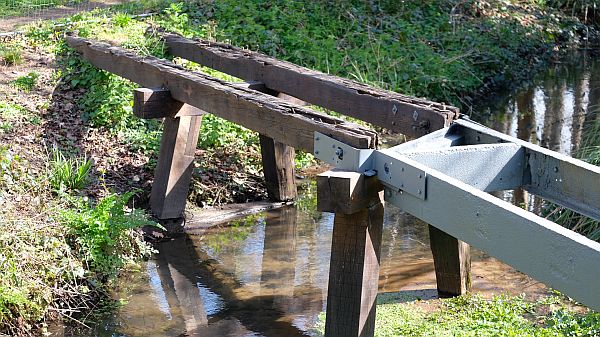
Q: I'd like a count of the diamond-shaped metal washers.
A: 2